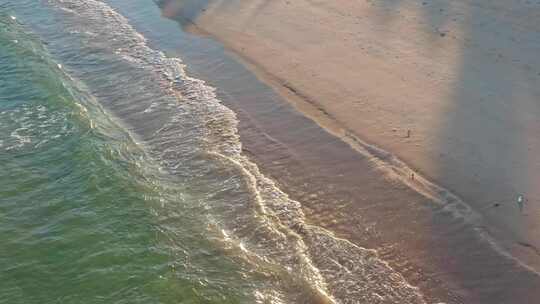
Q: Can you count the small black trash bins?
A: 0